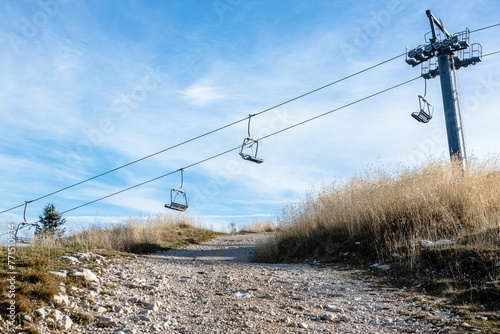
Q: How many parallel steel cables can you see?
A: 2